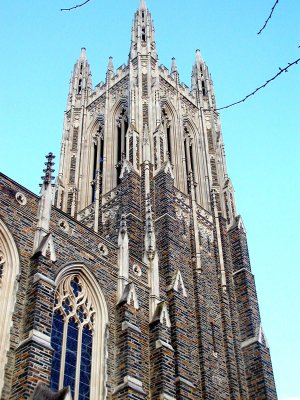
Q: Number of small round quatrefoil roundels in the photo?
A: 4